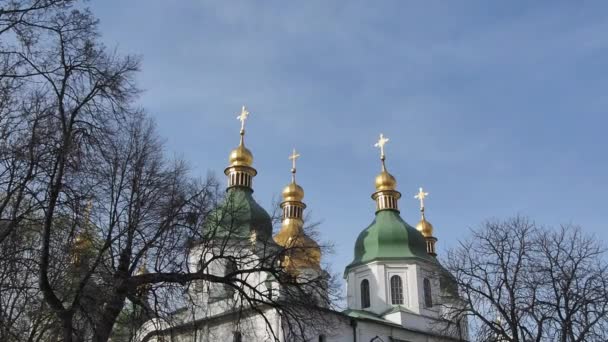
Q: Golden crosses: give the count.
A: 4